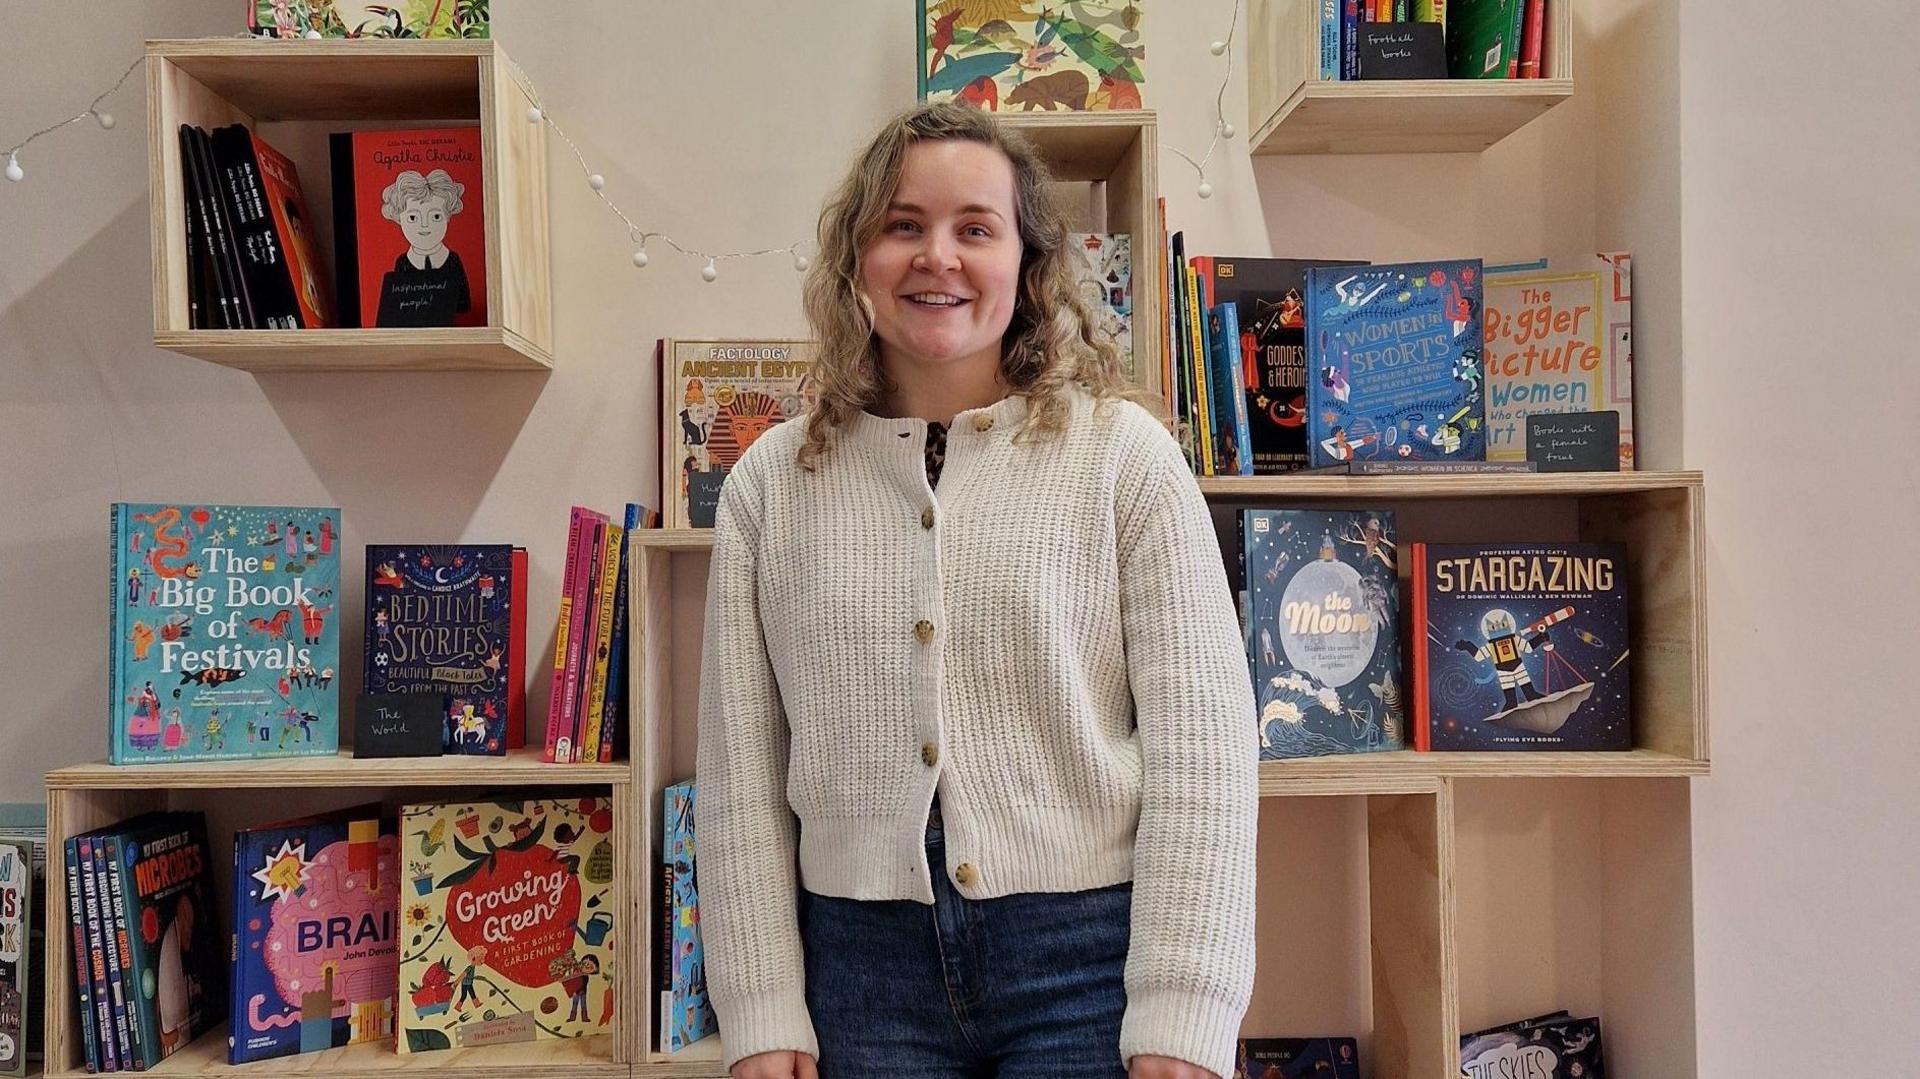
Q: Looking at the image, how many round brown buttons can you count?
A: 5